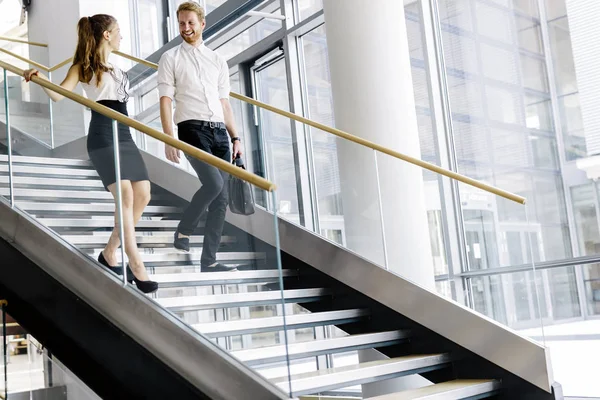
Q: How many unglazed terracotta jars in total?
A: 0